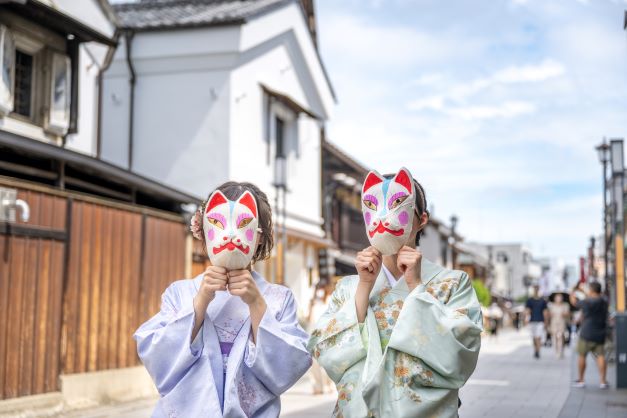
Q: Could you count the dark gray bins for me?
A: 1